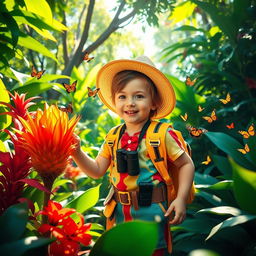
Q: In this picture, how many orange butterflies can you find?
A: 15